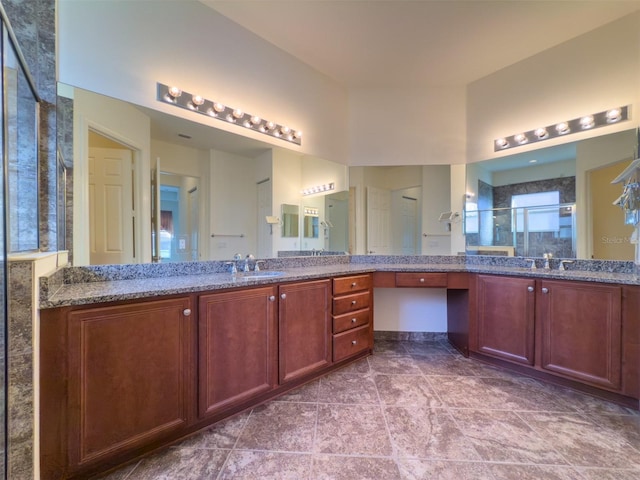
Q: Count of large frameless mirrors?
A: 3